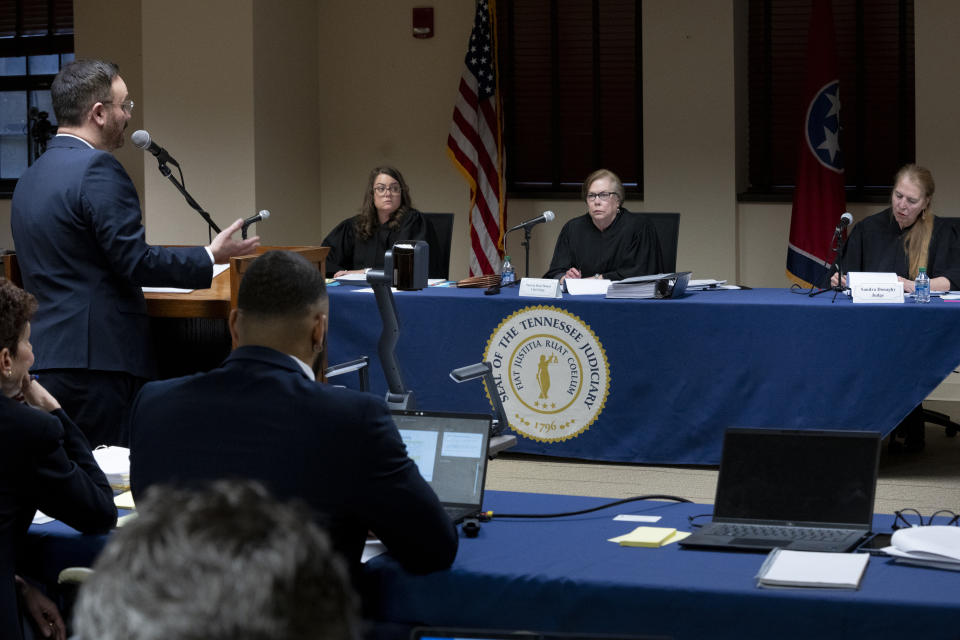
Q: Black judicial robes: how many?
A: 3